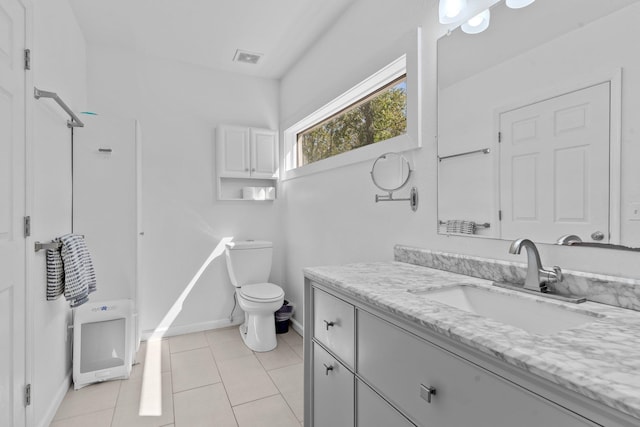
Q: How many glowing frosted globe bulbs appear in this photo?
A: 3